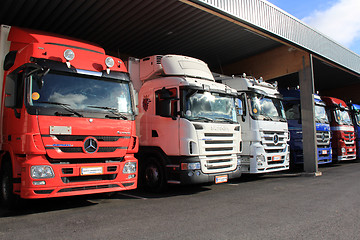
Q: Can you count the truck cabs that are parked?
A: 6